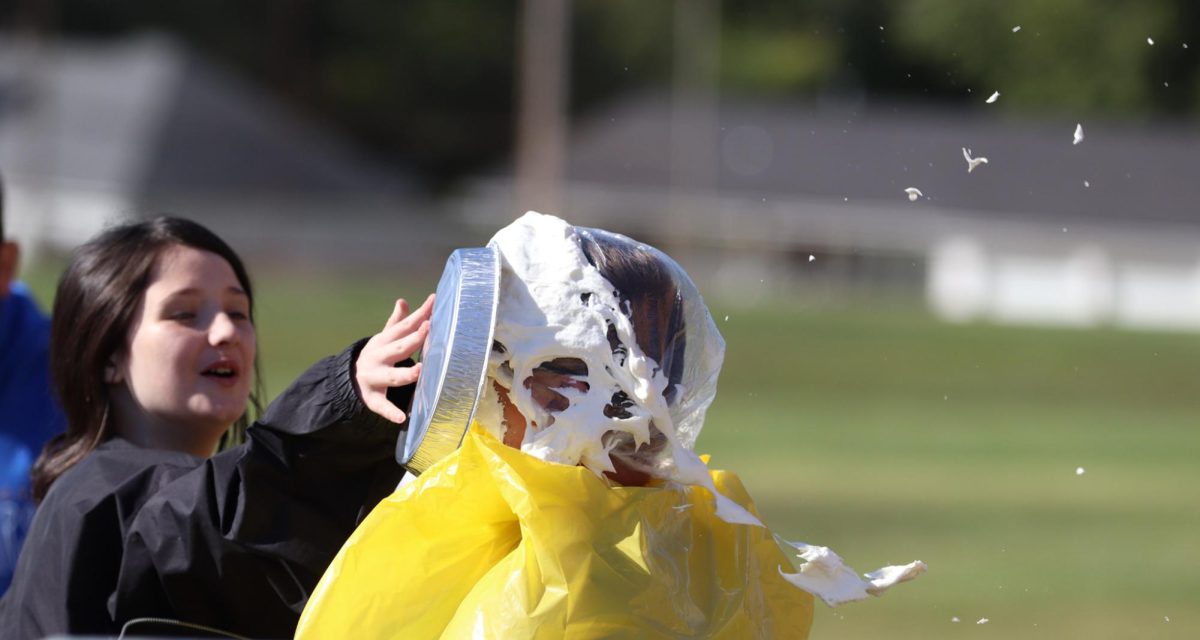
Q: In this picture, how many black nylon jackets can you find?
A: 1